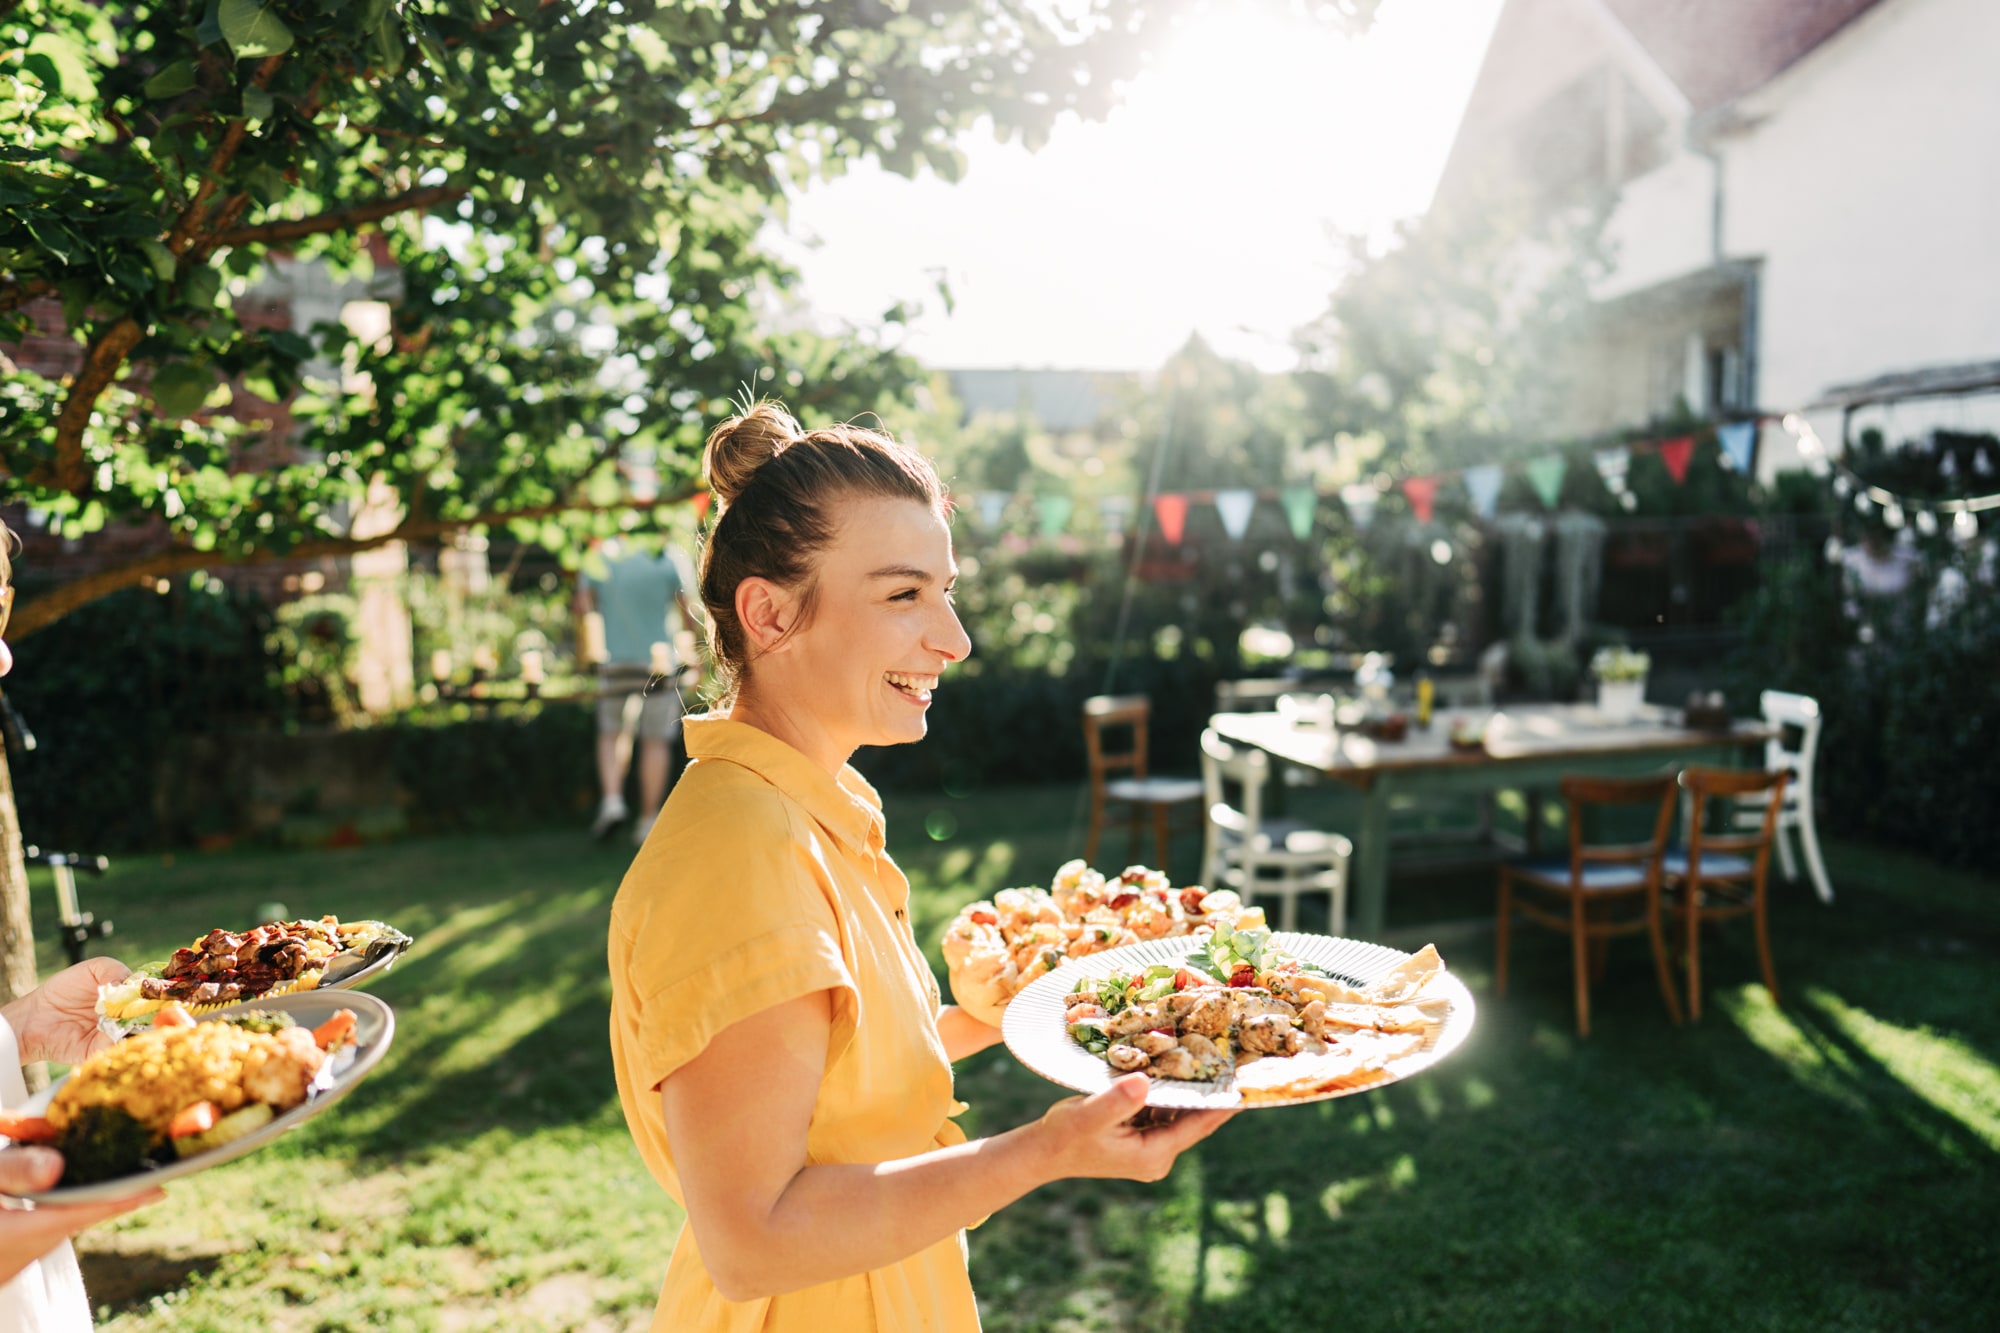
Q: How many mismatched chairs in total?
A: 5